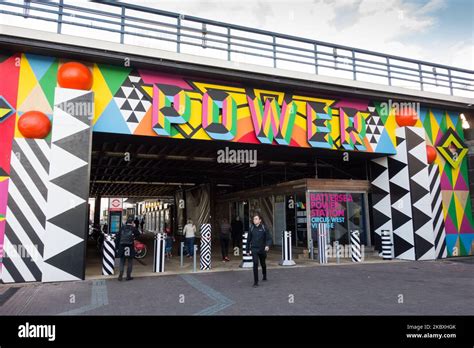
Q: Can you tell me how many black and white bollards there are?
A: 8